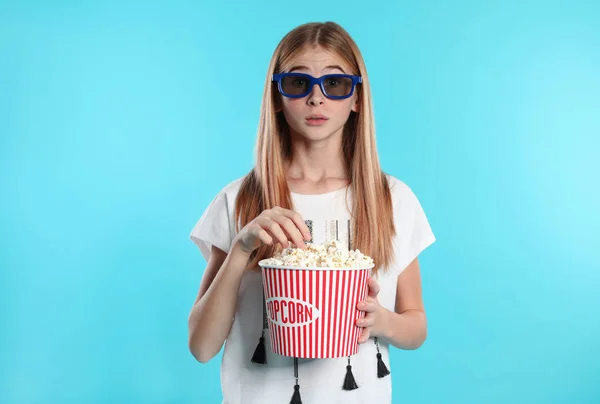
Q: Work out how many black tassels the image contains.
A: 4